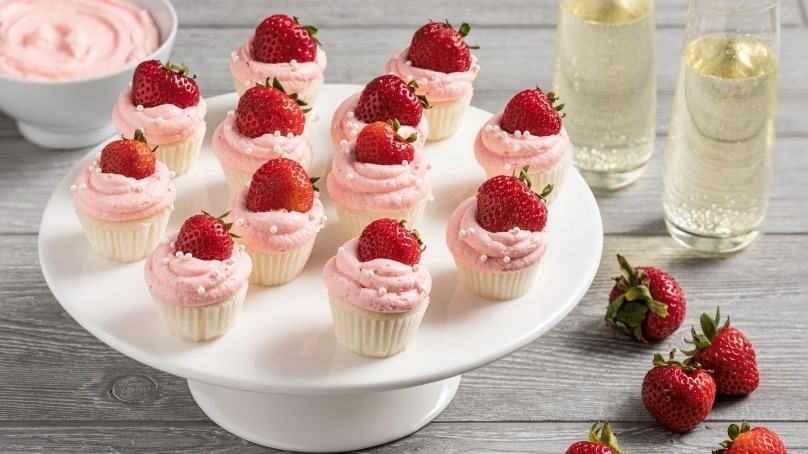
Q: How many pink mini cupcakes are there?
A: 12